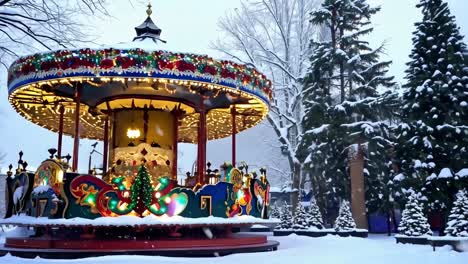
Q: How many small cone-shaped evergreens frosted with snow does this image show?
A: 7